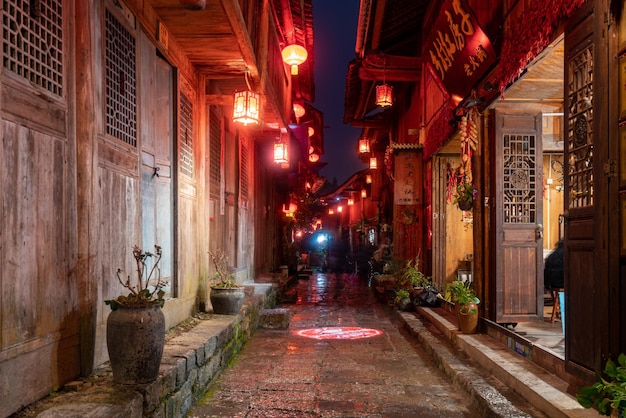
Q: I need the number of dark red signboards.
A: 1